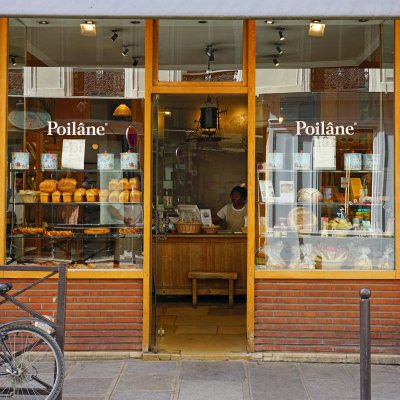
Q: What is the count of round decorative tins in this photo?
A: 8